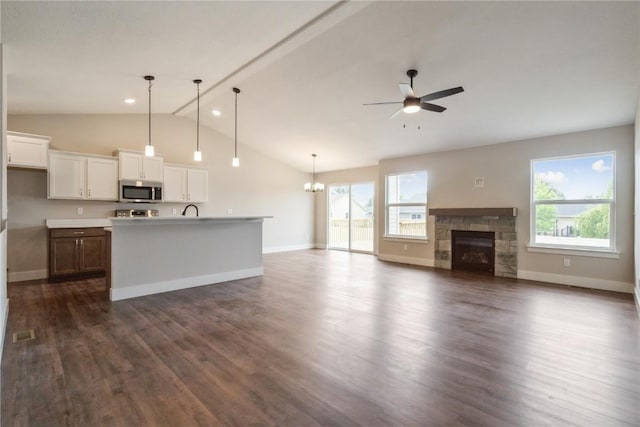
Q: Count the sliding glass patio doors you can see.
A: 1